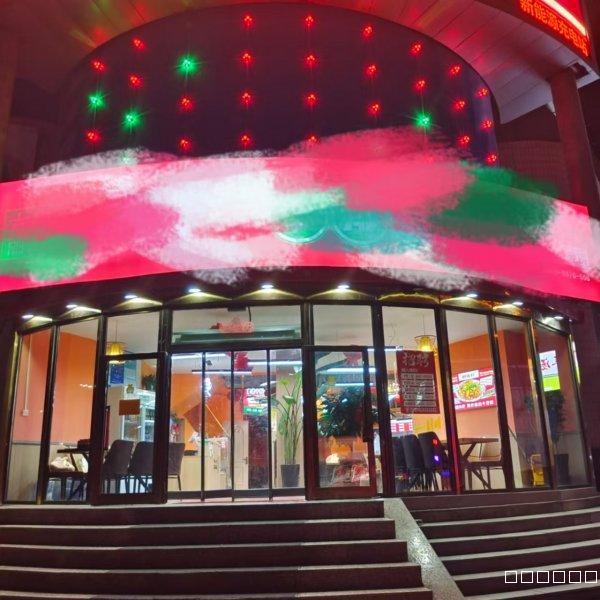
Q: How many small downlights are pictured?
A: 9